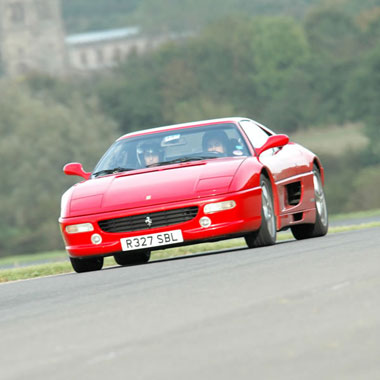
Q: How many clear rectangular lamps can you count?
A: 2